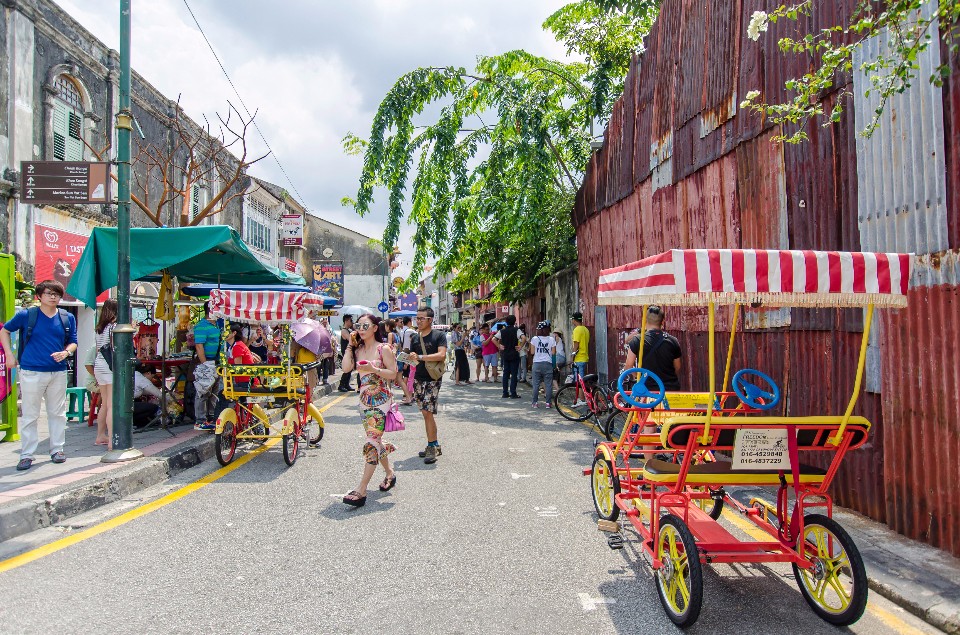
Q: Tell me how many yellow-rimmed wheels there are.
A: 4